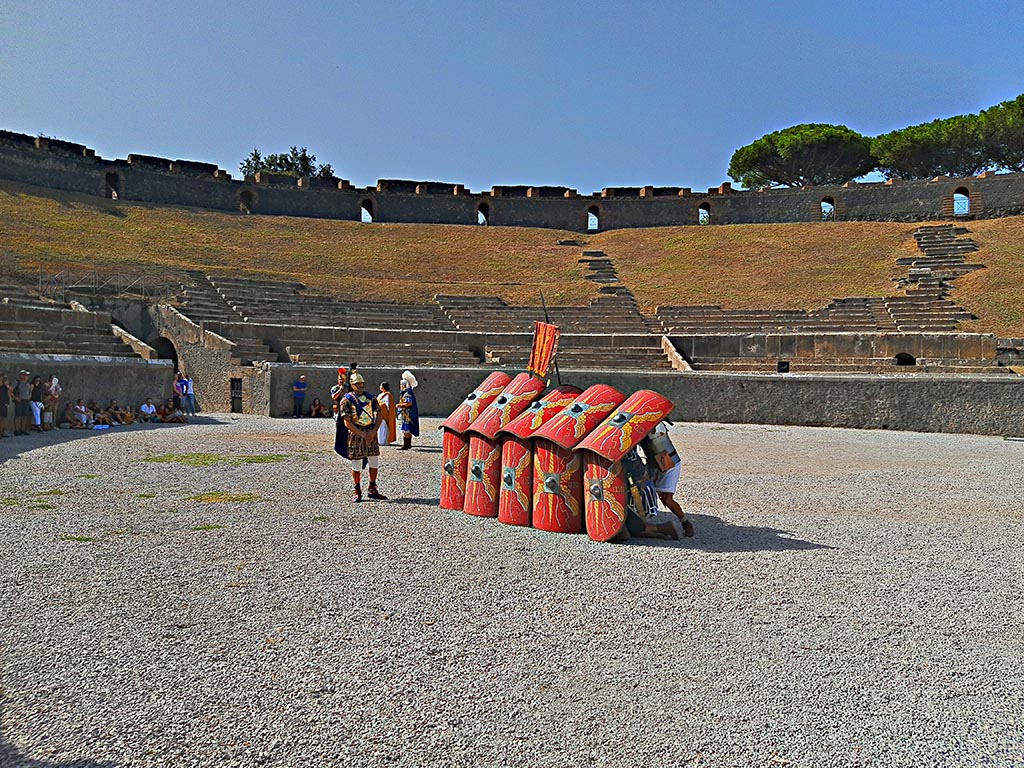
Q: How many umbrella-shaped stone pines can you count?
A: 3